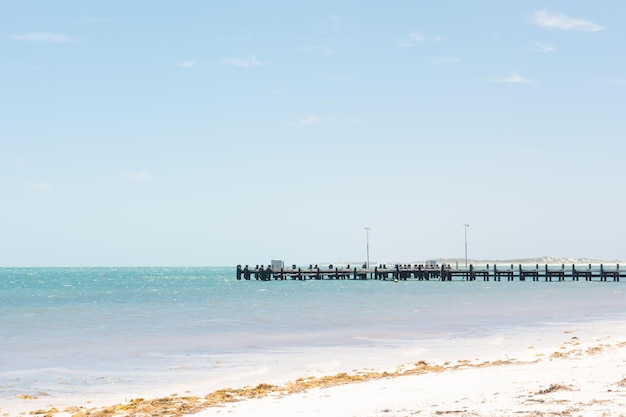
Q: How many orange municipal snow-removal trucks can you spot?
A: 0